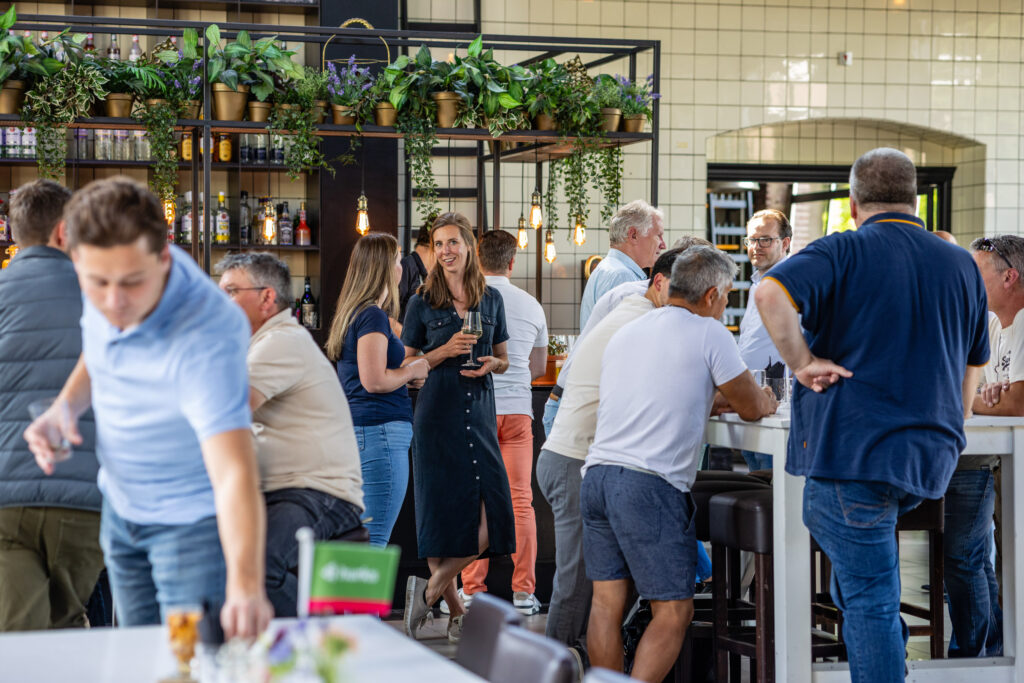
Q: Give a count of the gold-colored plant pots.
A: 14